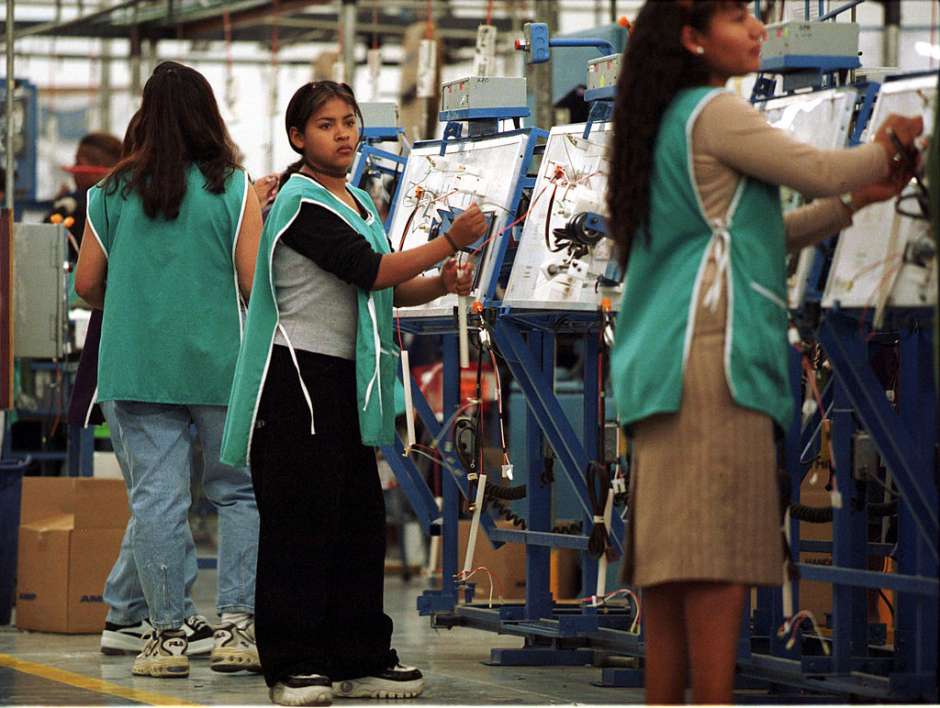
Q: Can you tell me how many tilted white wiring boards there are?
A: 4